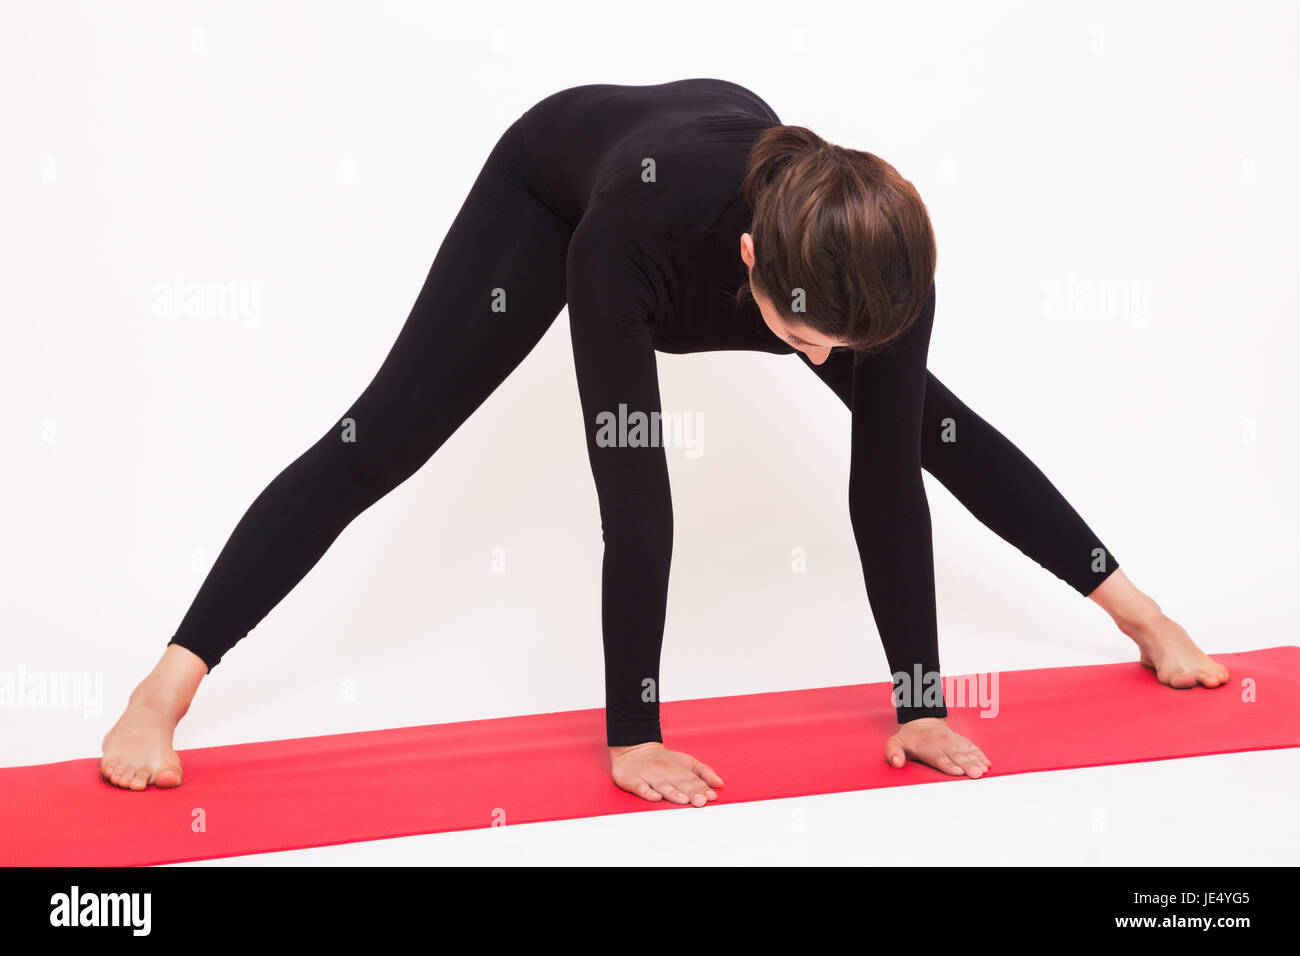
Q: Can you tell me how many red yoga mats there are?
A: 1